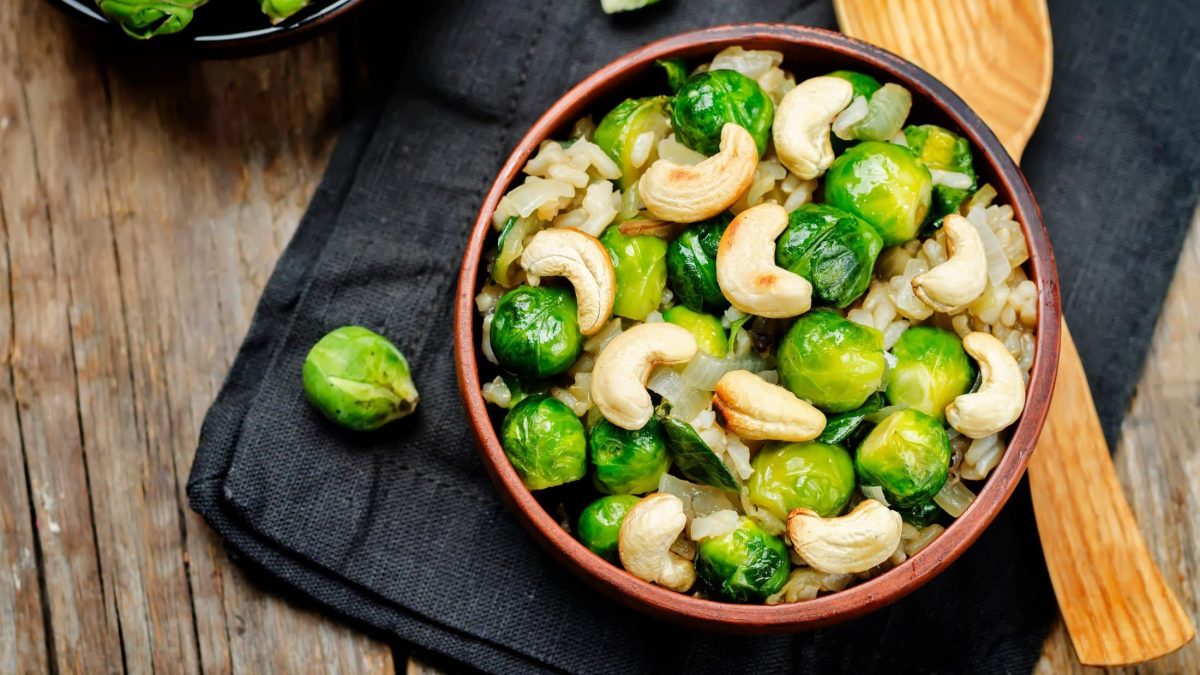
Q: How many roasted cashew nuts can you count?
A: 10